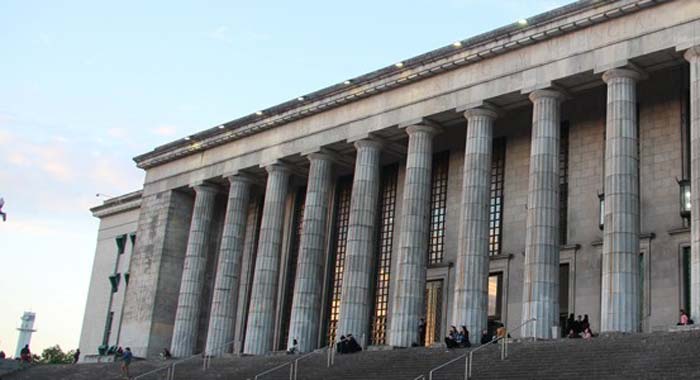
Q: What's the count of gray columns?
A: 10